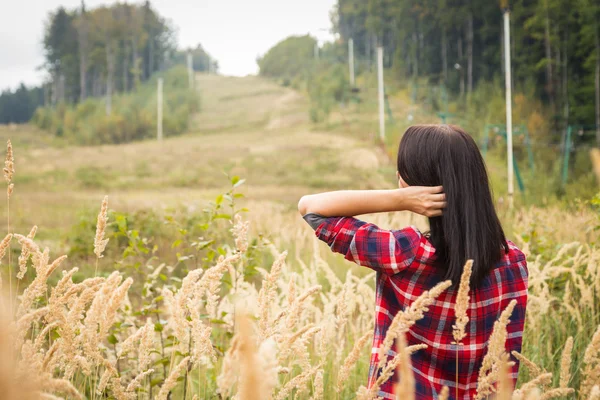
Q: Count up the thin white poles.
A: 6